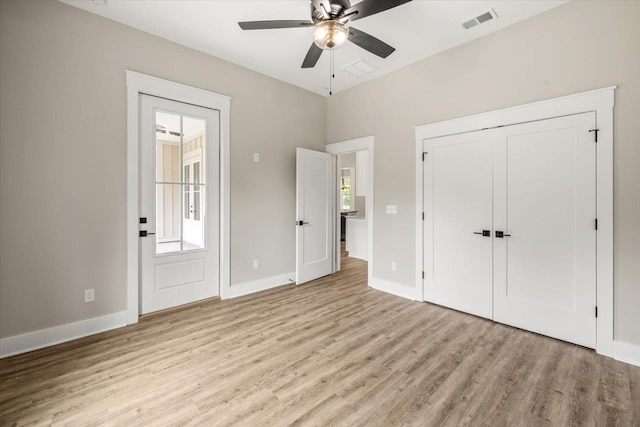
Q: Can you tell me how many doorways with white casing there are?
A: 3